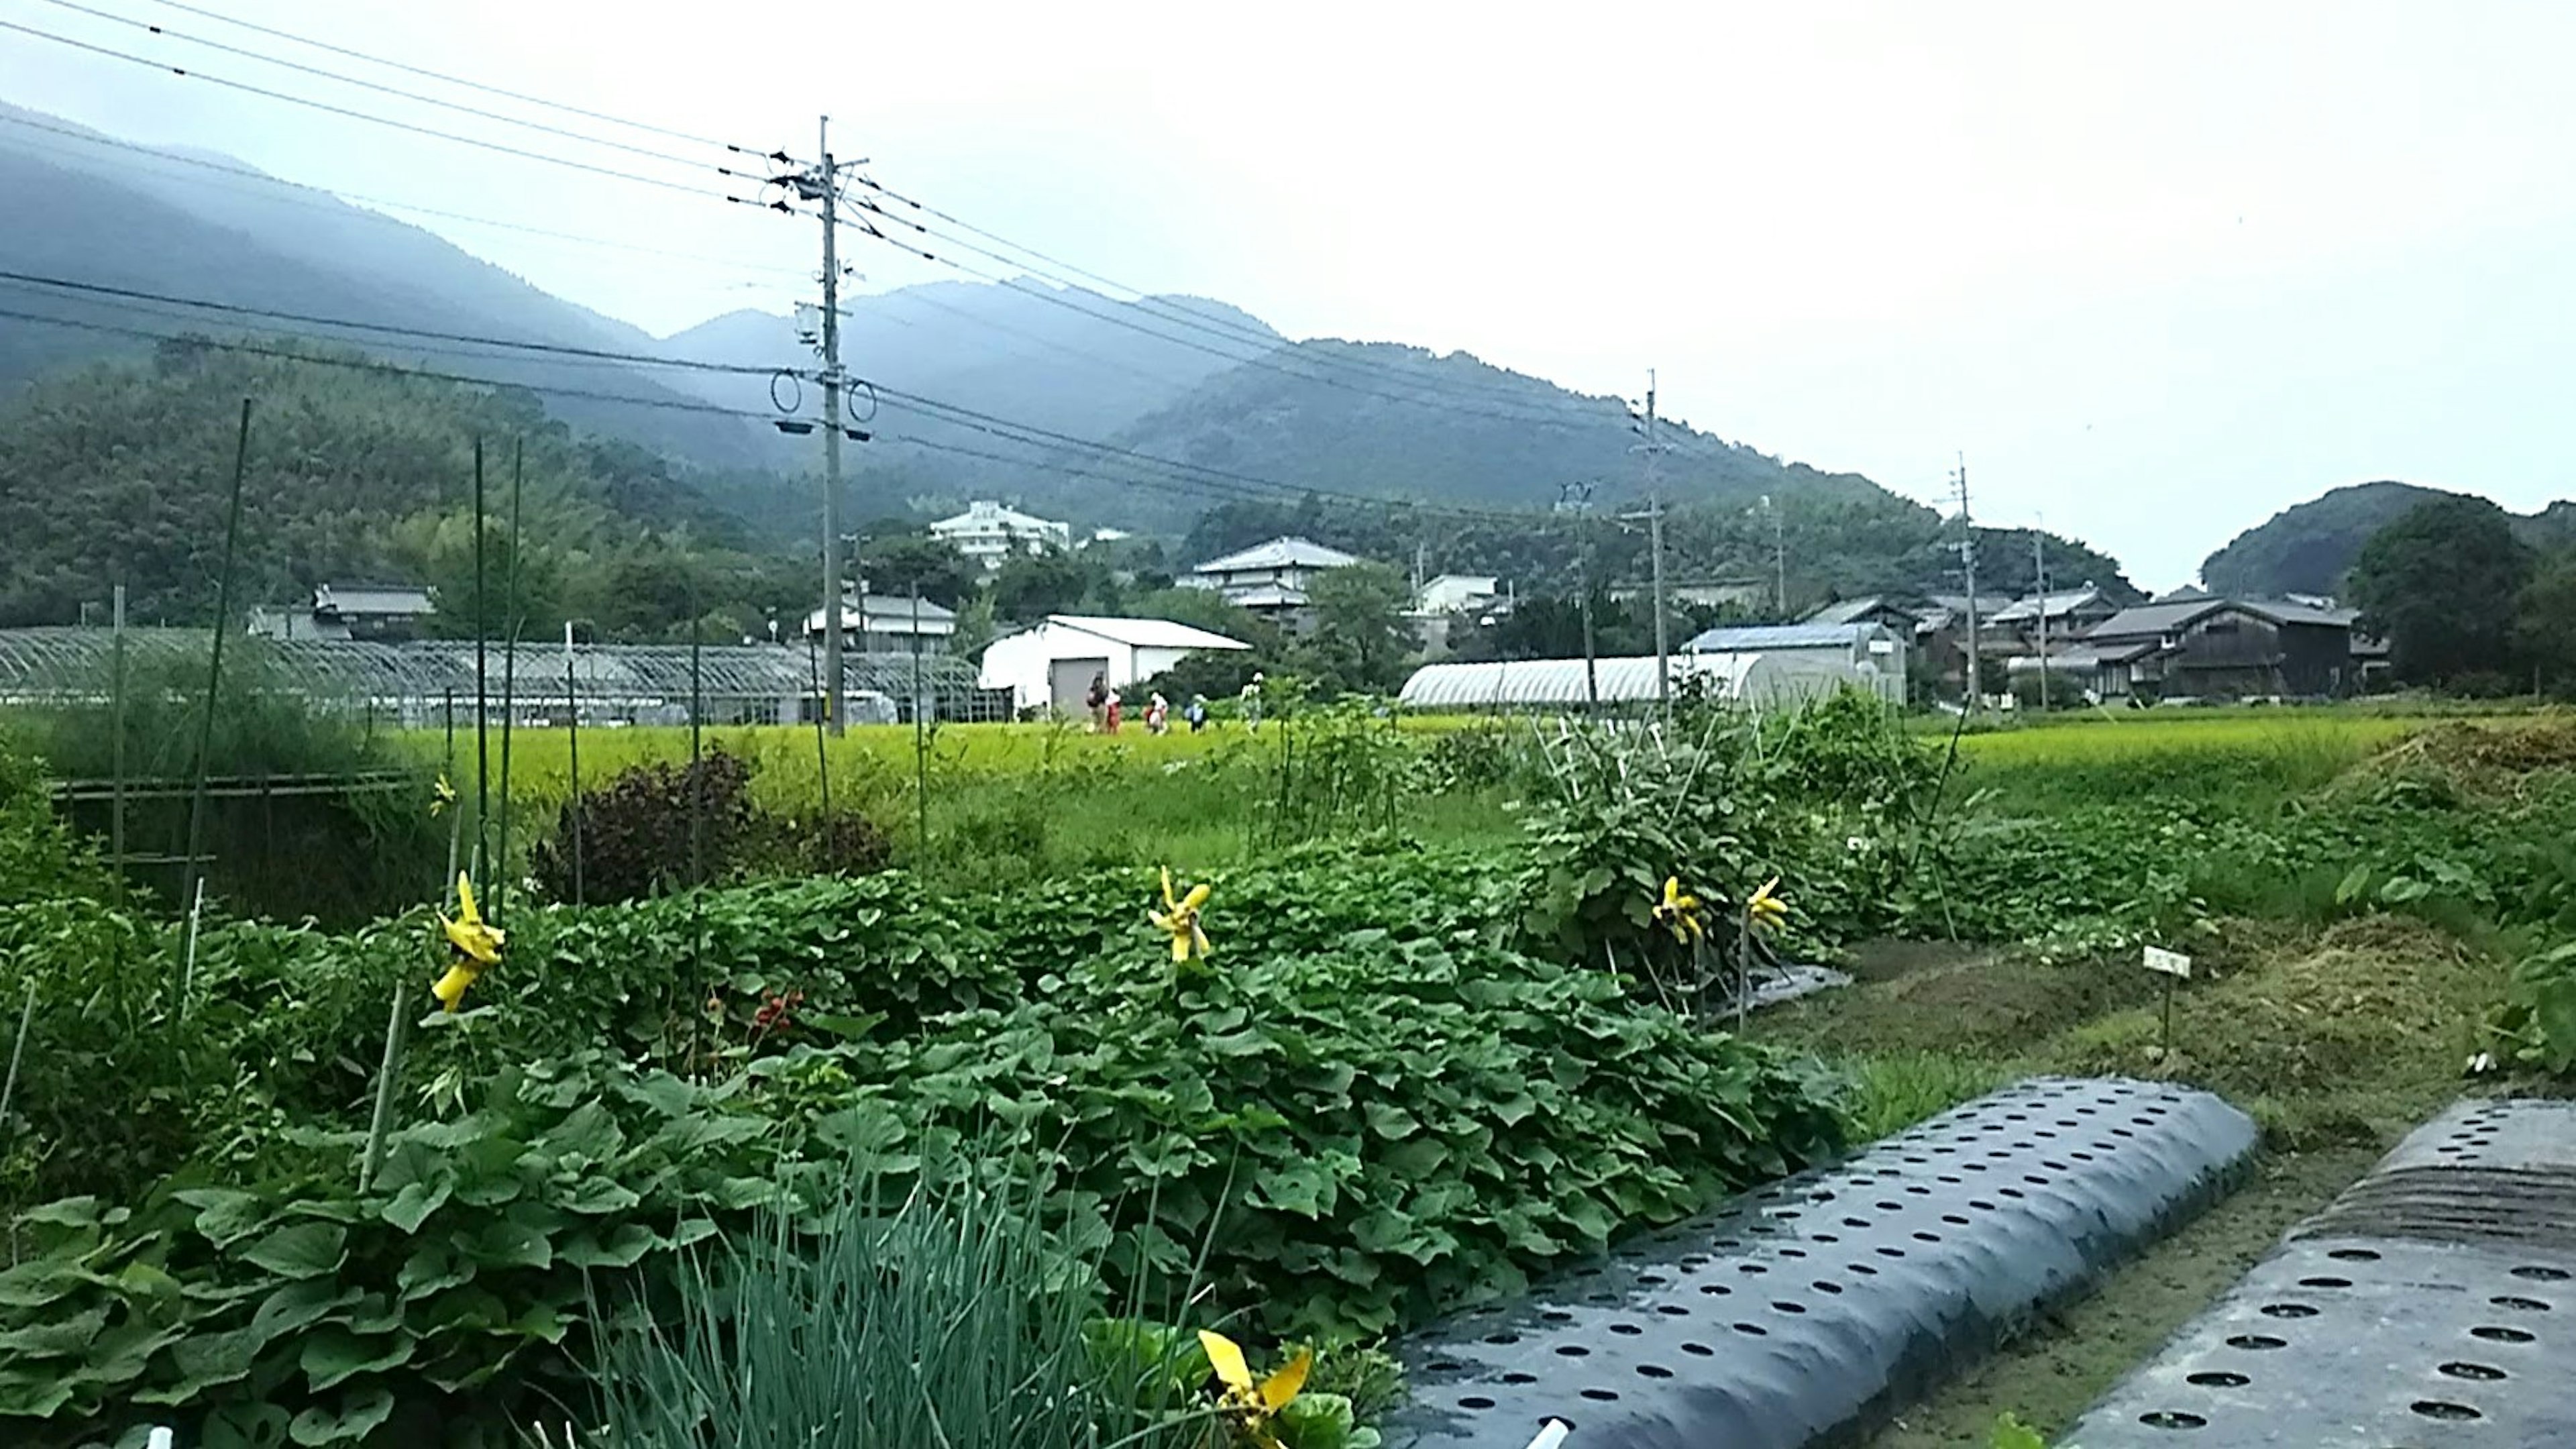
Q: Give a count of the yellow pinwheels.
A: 6